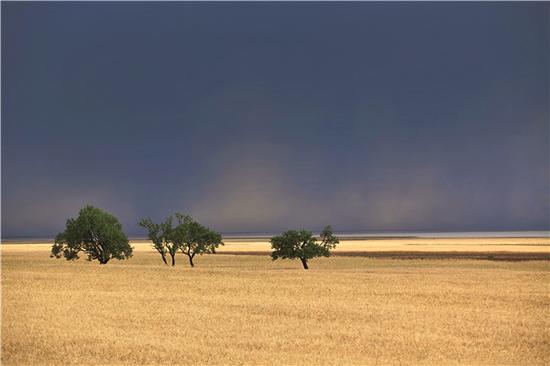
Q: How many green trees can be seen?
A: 5